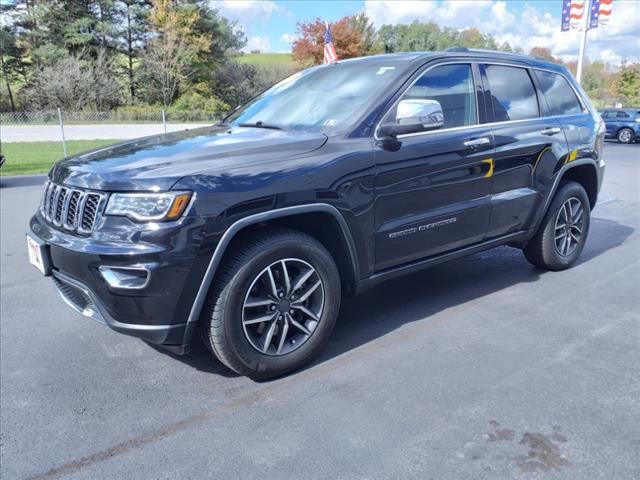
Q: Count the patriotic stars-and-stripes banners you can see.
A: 3